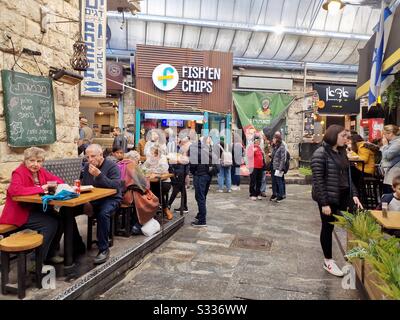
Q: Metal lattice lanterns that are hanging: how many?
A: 1